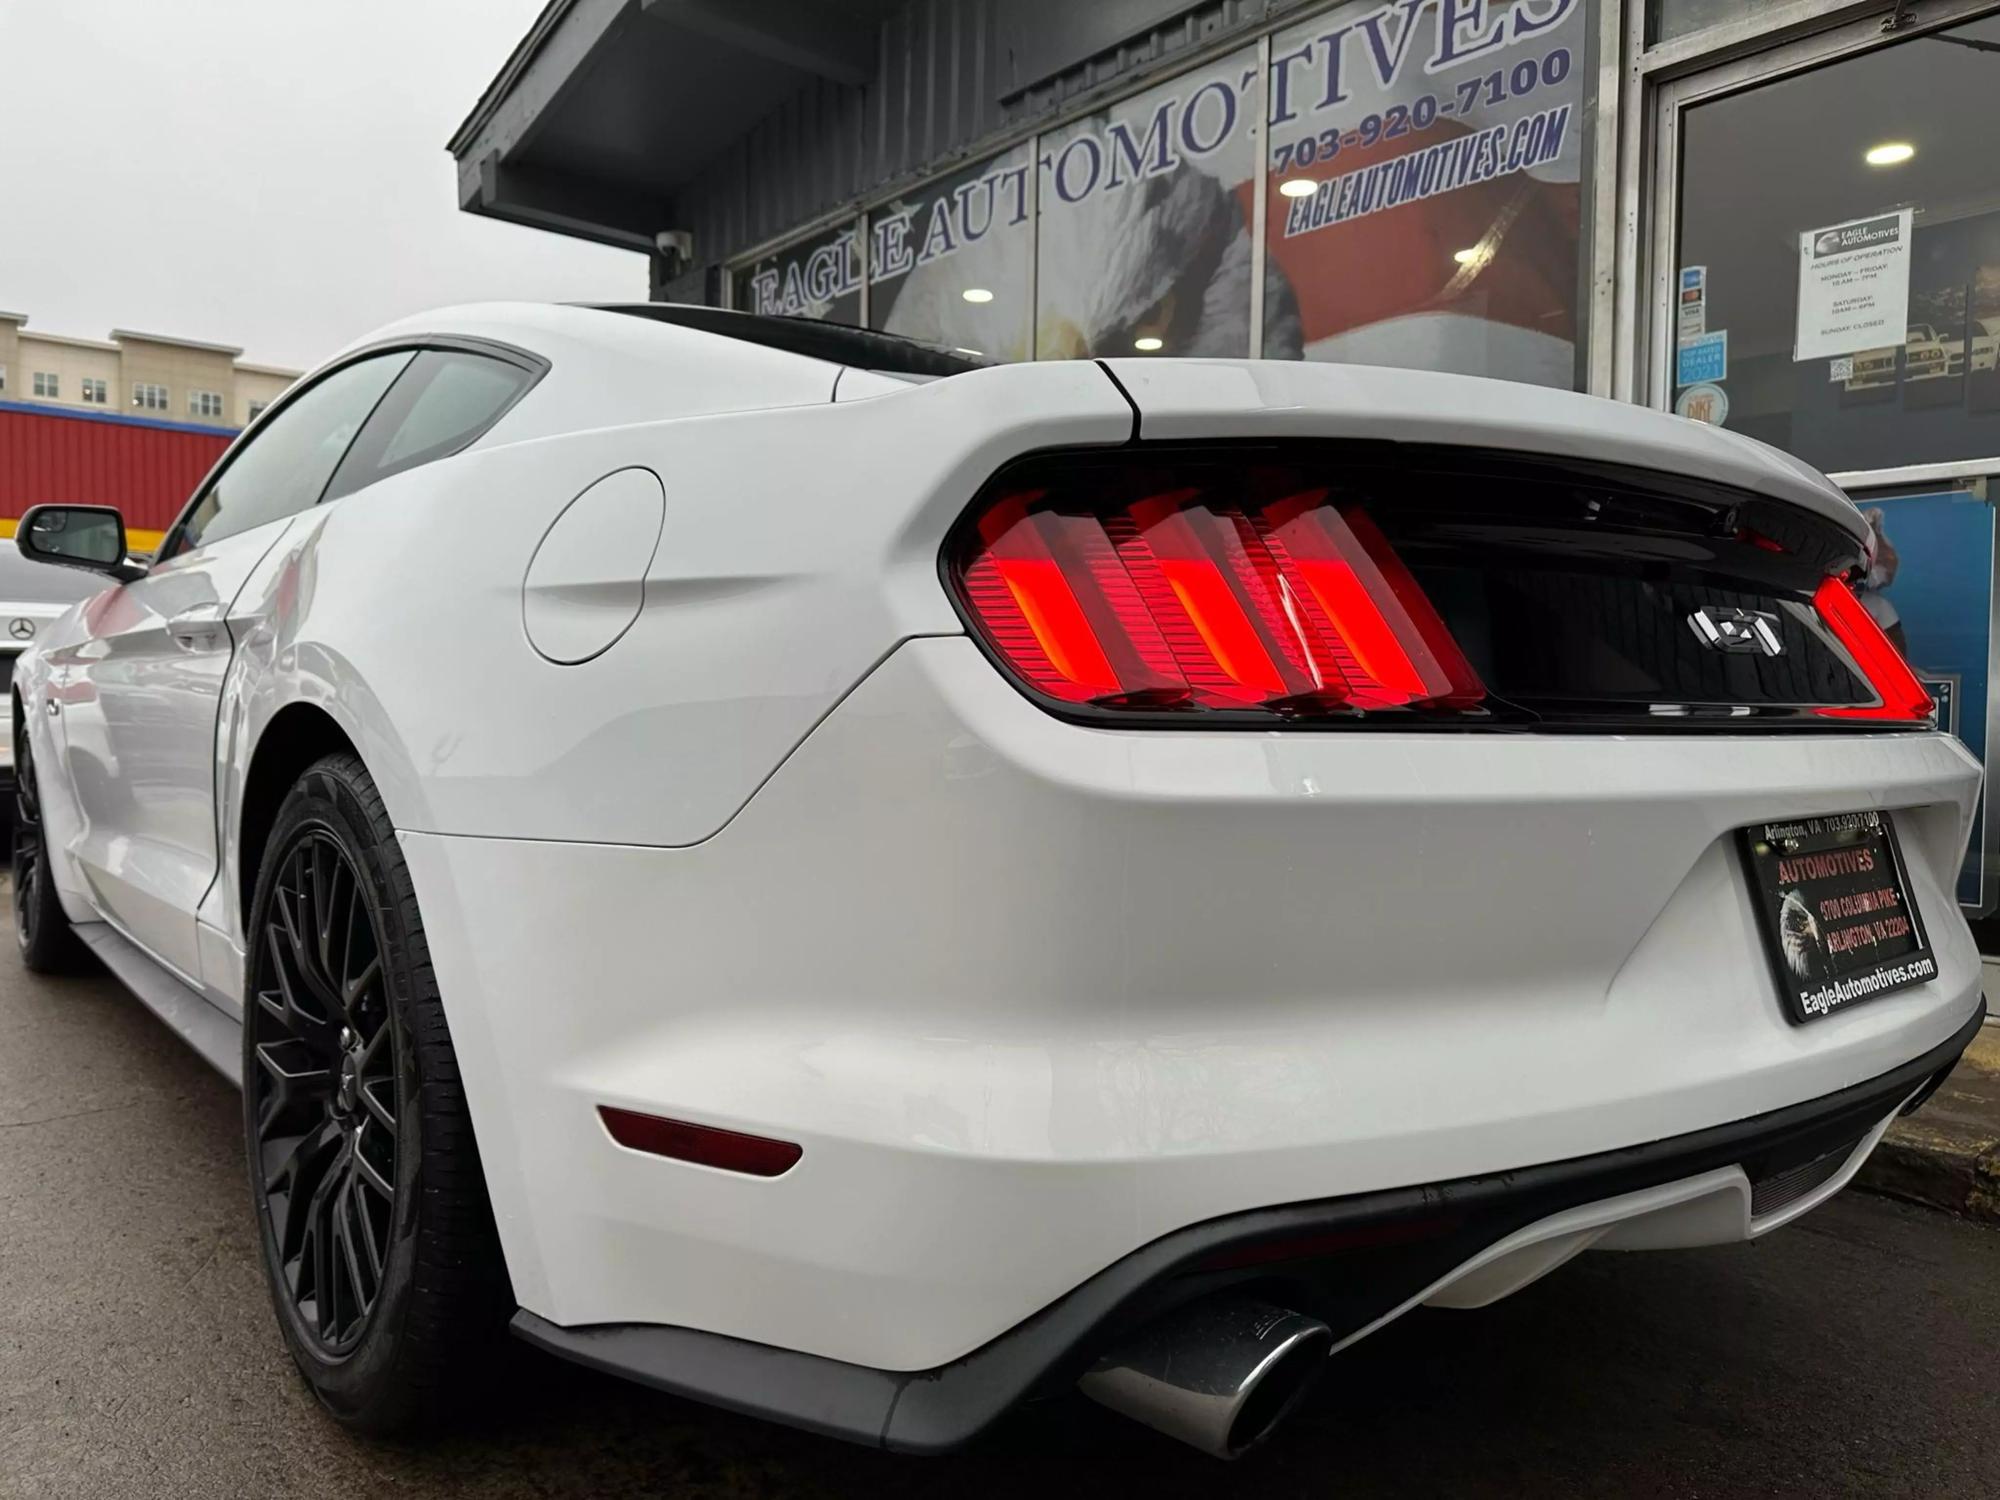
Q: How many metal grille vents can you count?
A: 1